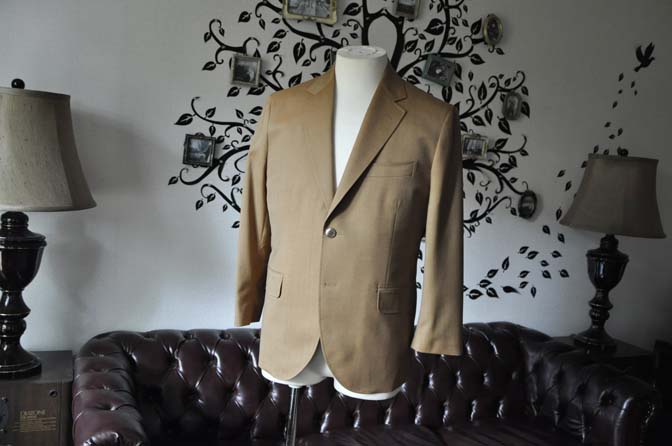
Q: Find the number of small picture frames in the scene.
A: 9